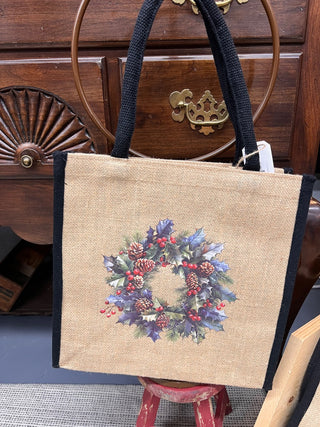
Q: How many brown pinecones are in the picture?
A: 7